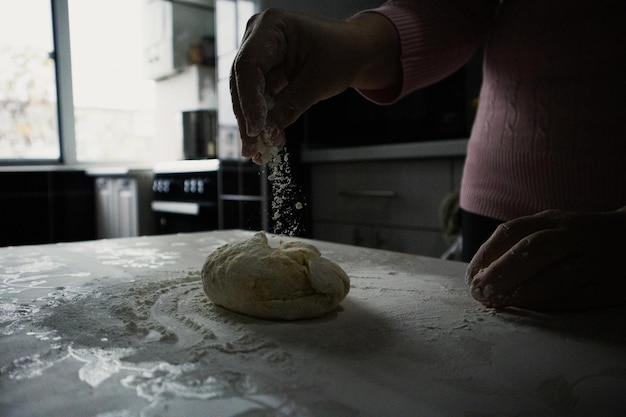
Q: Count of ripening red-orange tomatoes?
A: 0